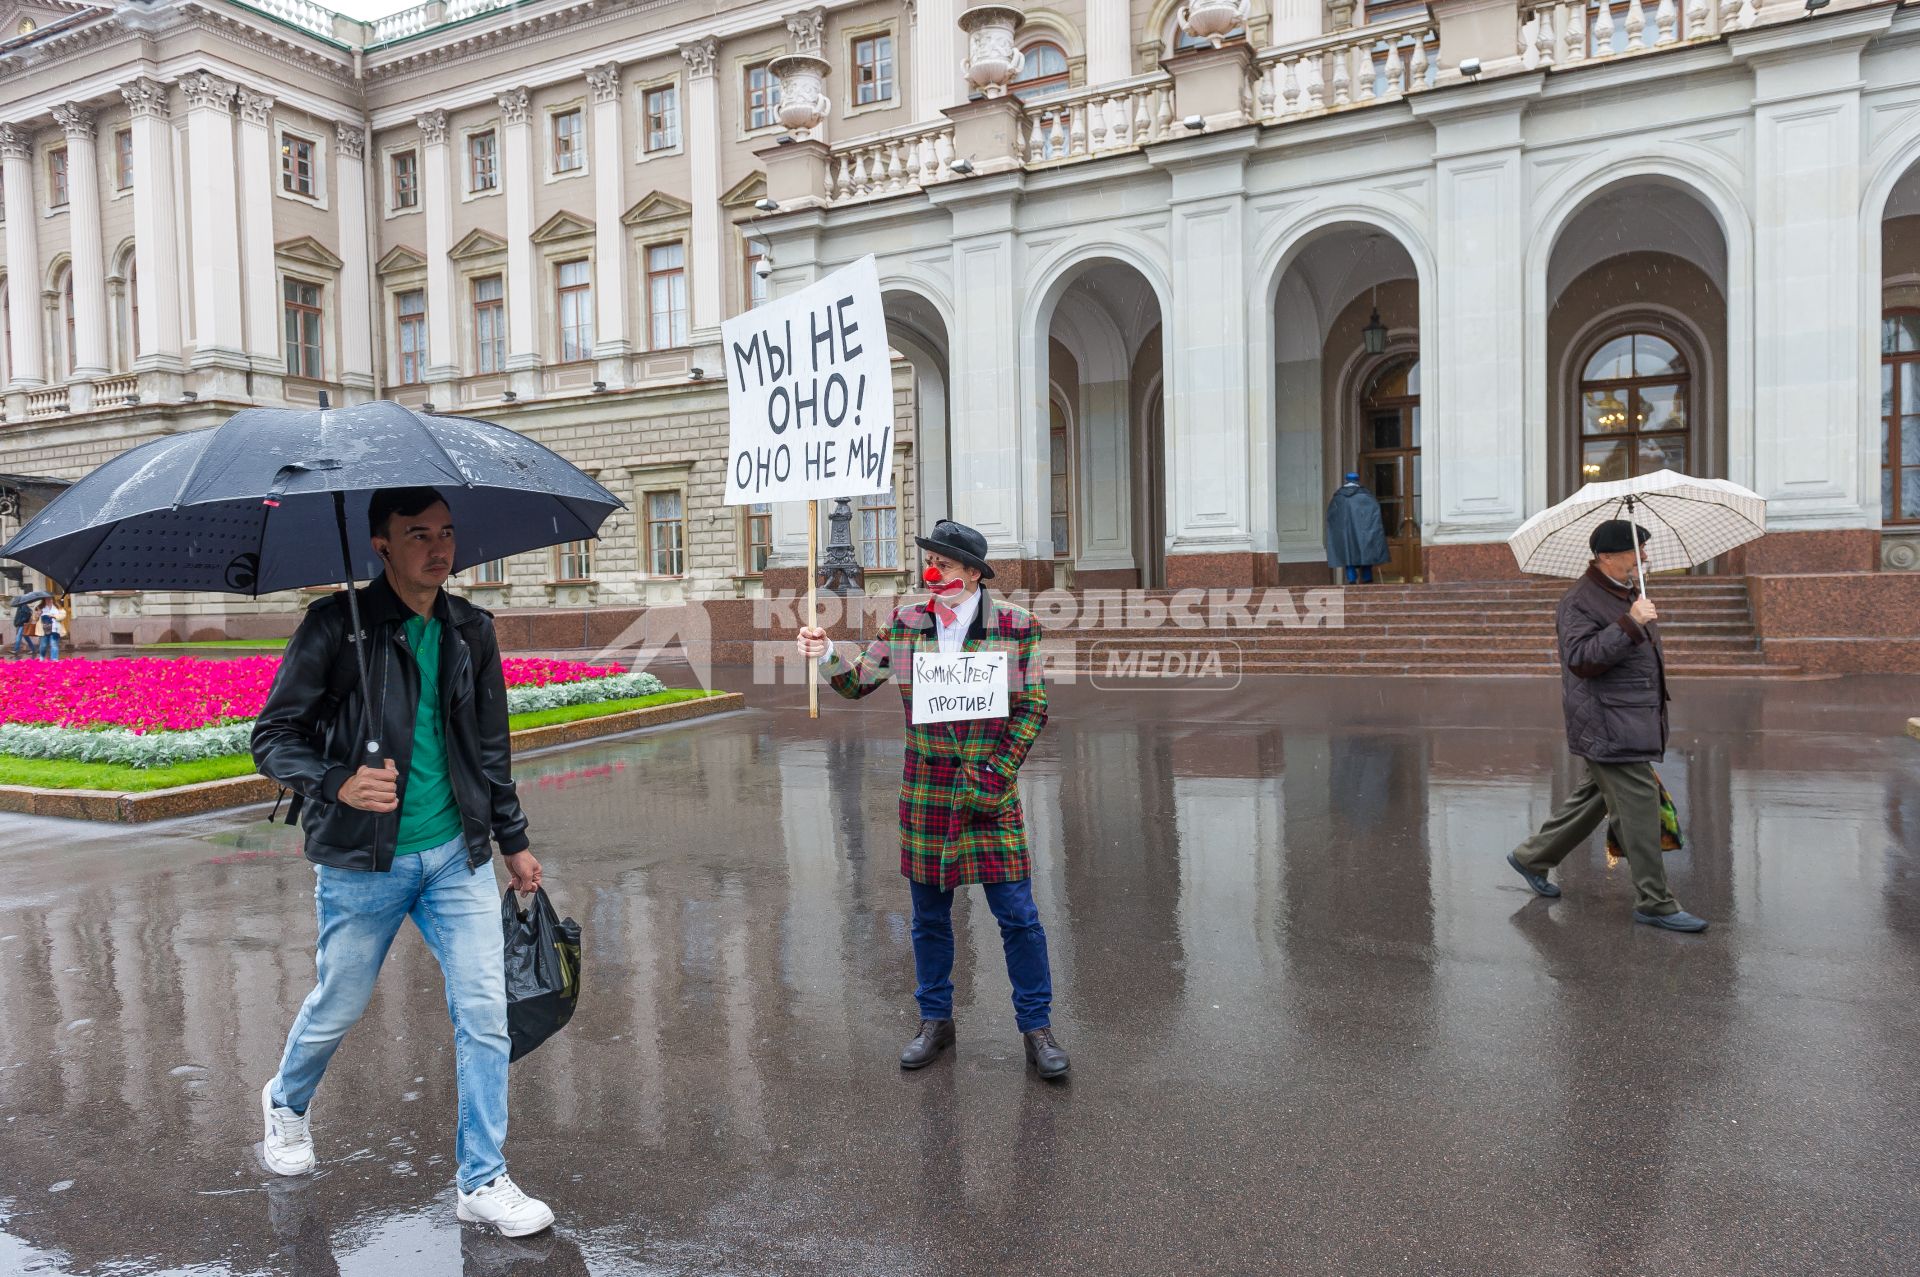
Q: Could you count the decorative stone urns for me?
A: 3